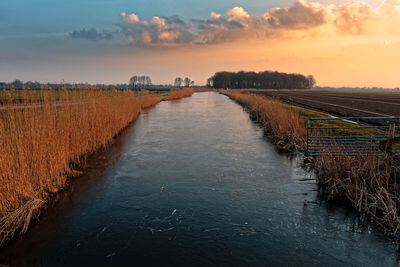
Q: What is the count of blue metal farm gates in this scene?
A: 1